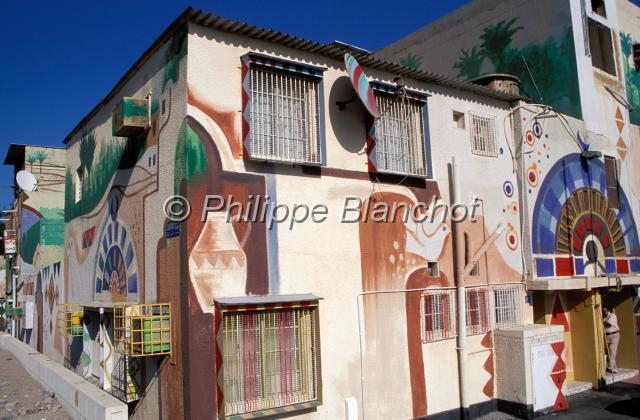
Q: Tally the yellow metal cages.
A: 2